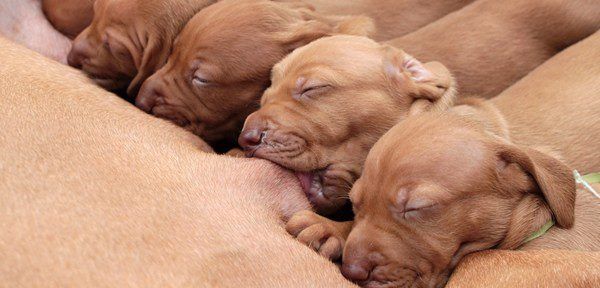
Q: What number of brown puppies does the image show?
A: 4